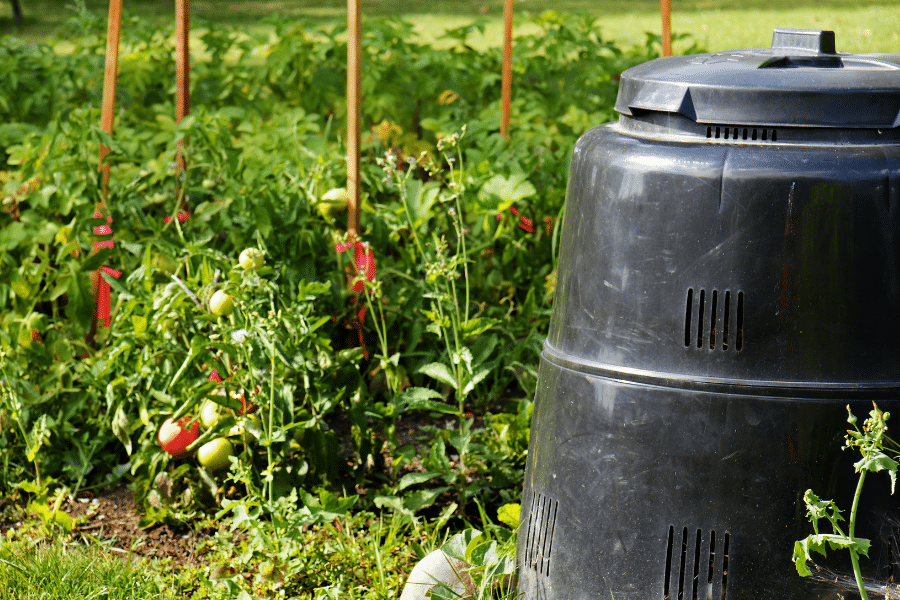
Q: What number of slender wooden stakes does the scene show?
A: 5